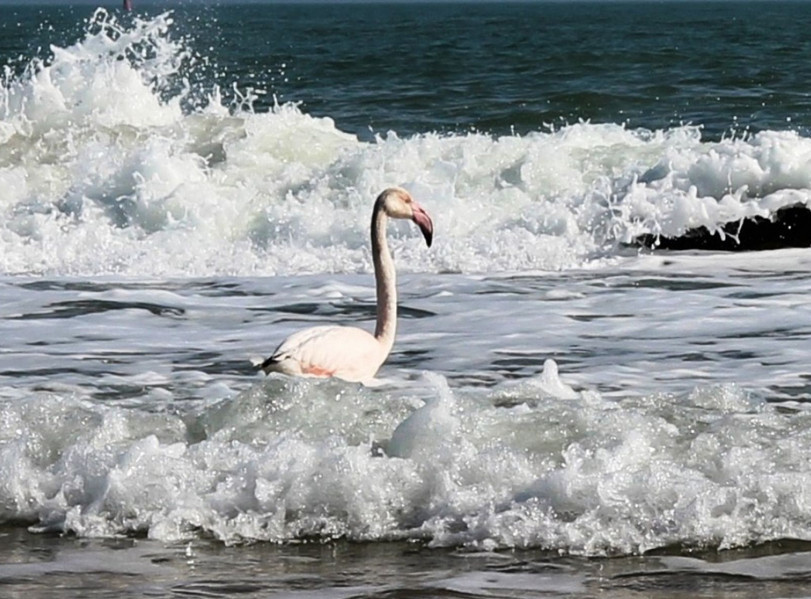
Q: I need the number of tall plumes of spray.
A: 1